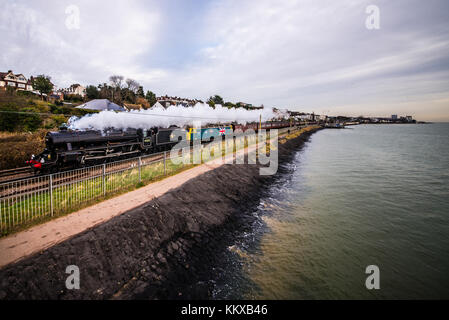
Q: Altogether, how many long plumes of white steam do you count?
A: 1